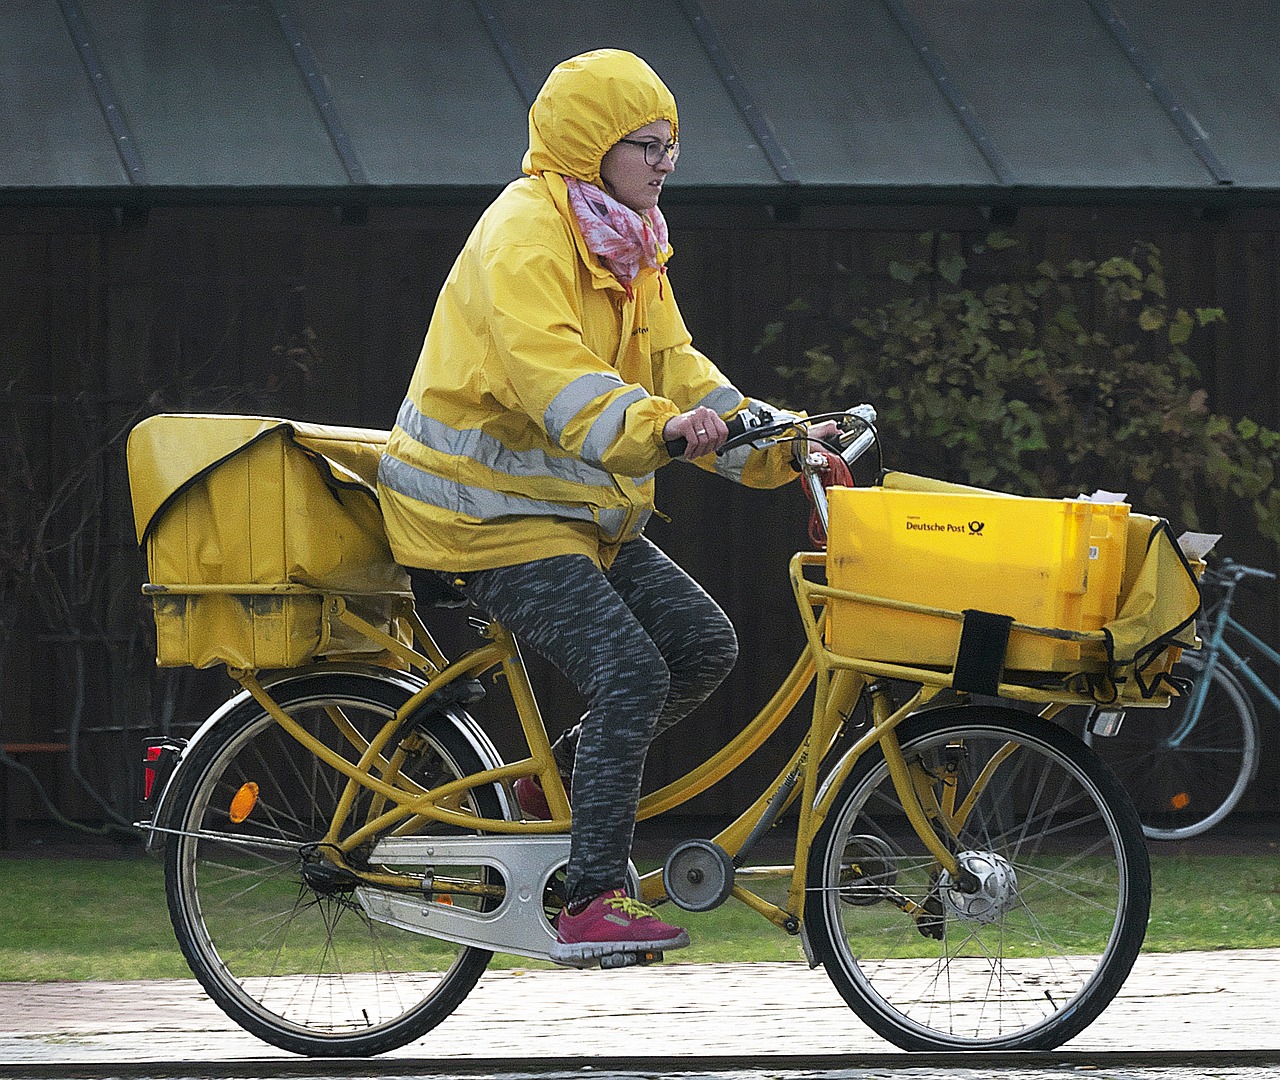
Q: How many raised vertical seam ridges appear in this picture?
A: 6